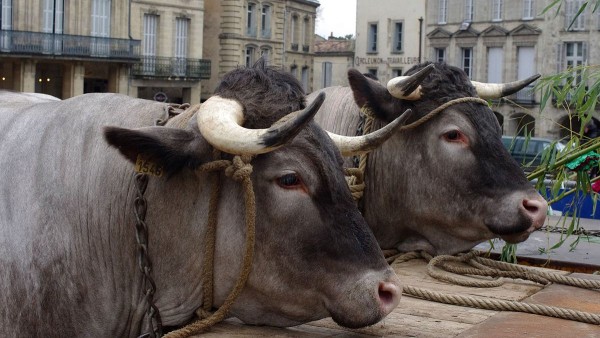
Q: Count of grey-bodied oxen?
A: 2